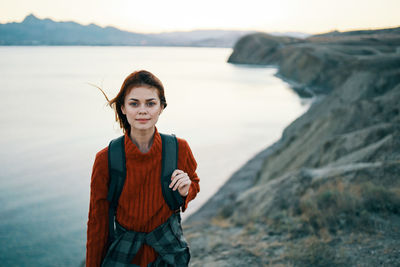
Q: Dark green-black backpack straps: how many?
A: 2